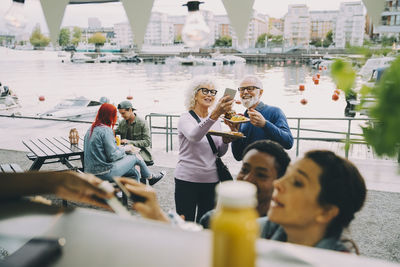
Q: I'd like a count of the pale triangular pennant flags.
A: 4